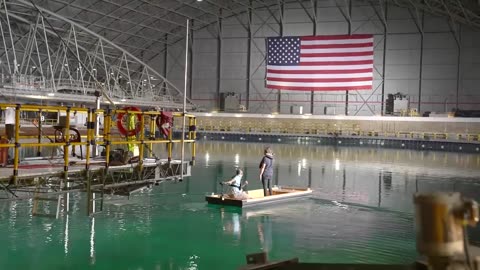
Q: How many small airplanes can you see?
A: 0